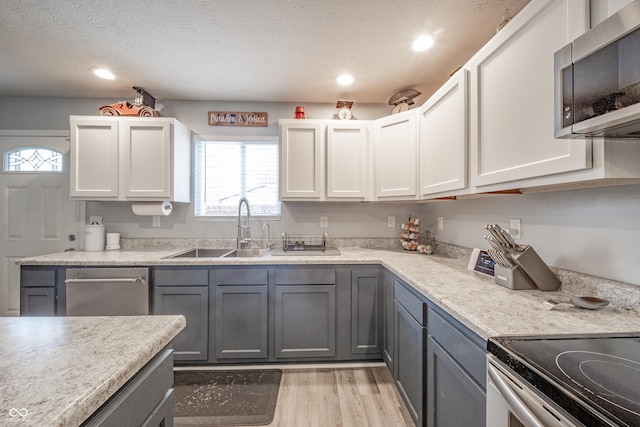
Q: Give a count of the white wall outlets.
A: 6